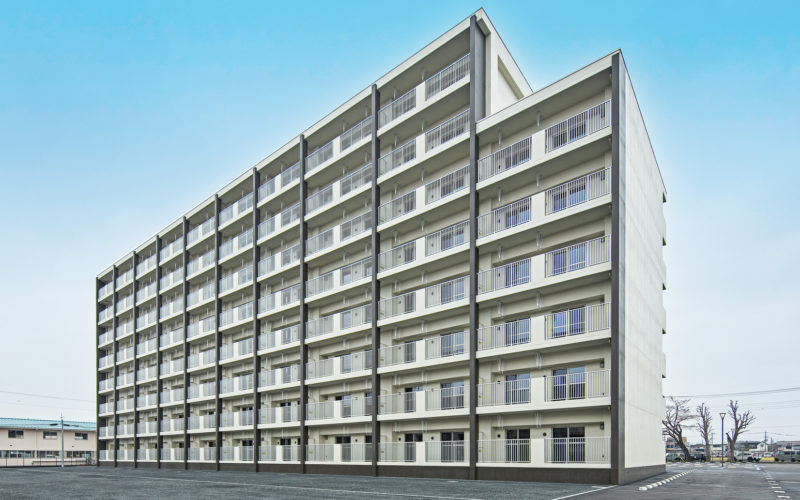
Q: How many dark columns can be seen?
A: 11